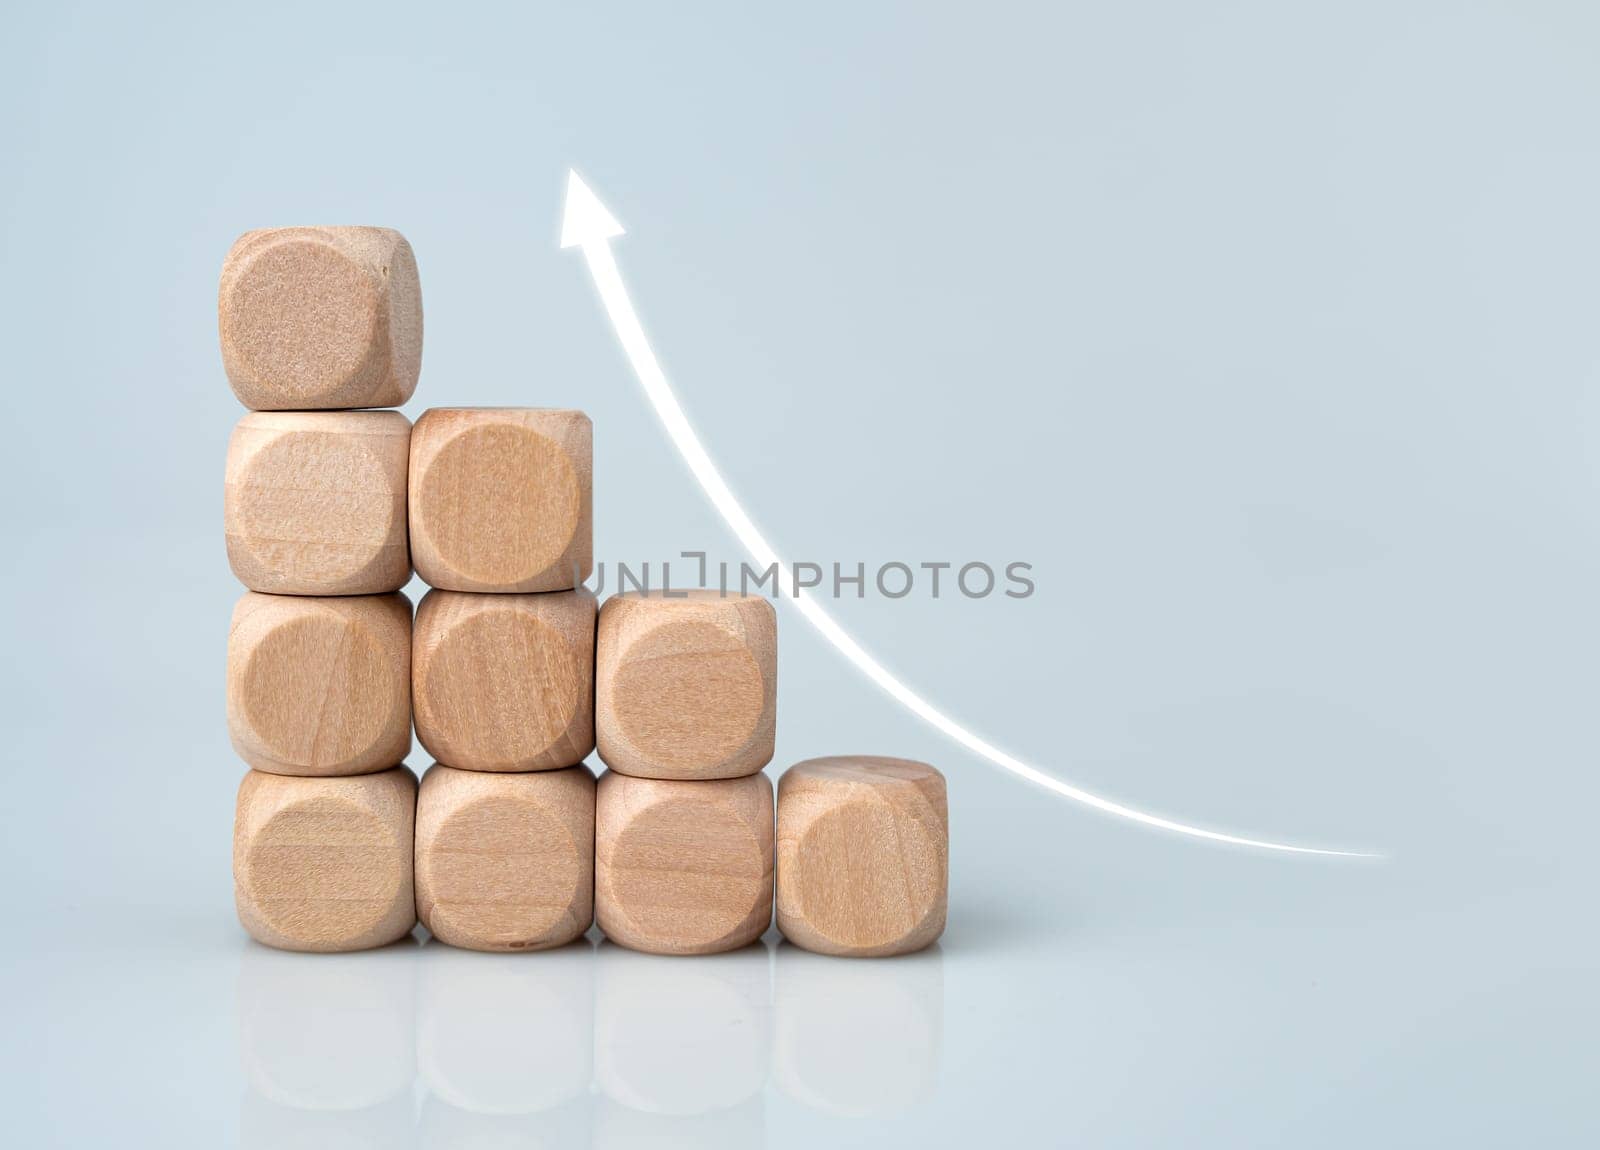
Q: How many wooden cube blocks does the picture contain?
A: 10